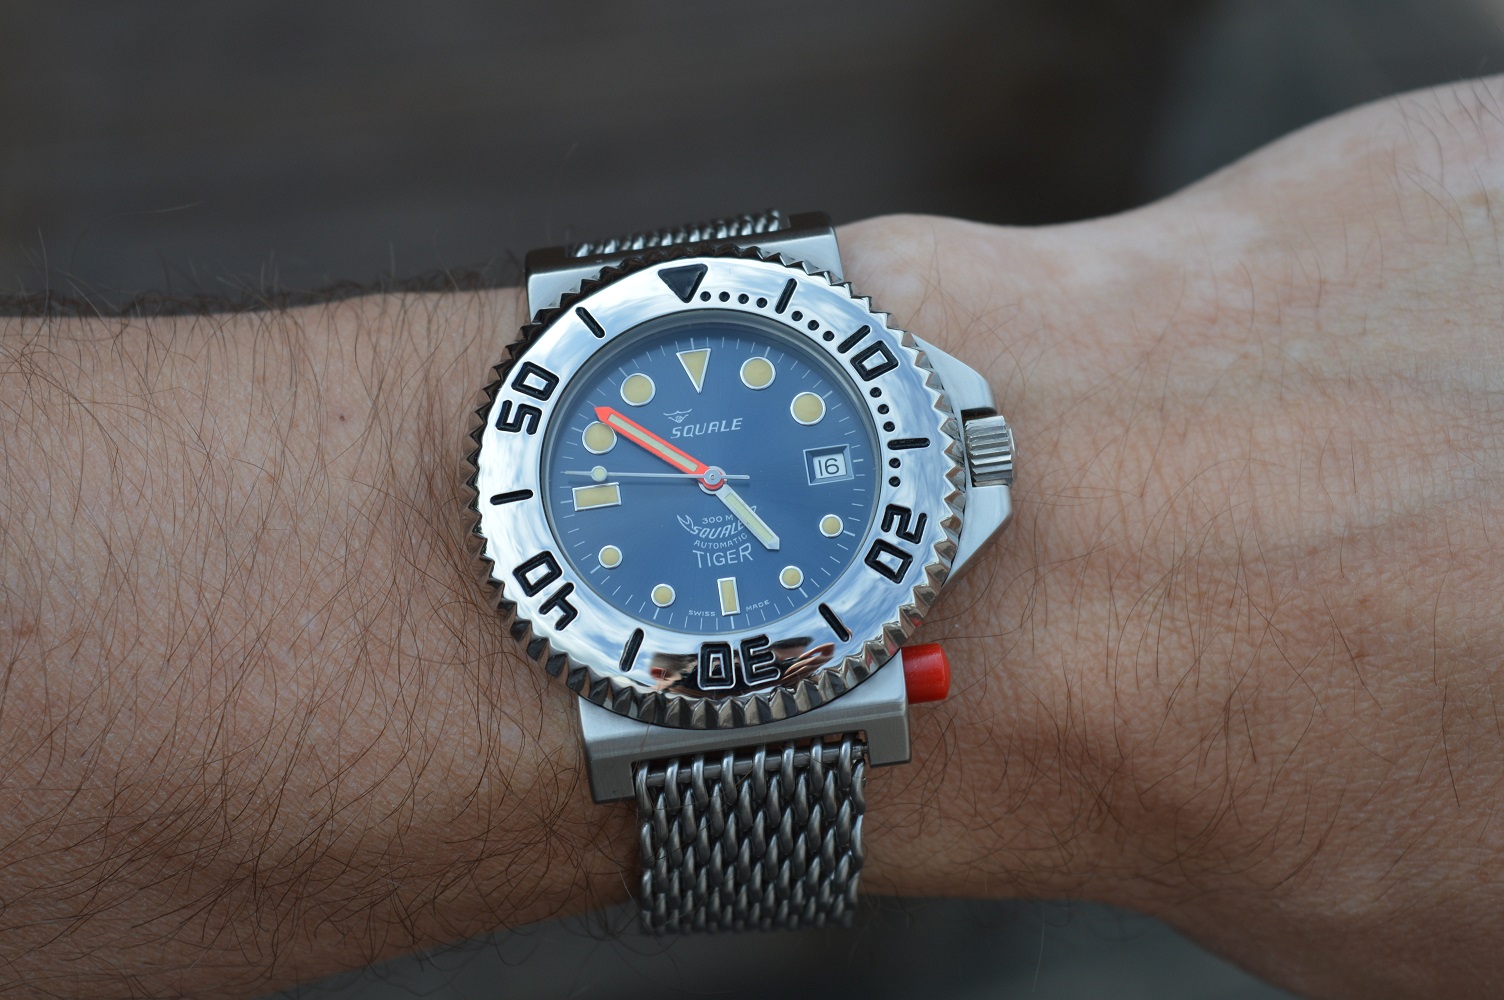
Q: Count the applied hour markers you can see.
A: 11